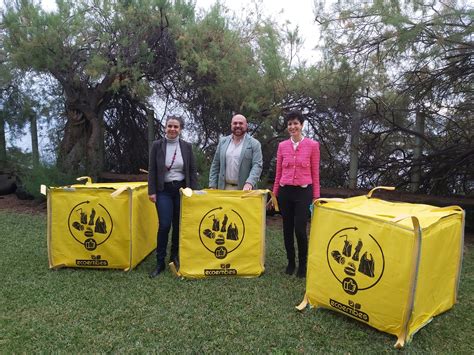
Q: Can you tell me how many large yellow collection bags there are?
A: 3